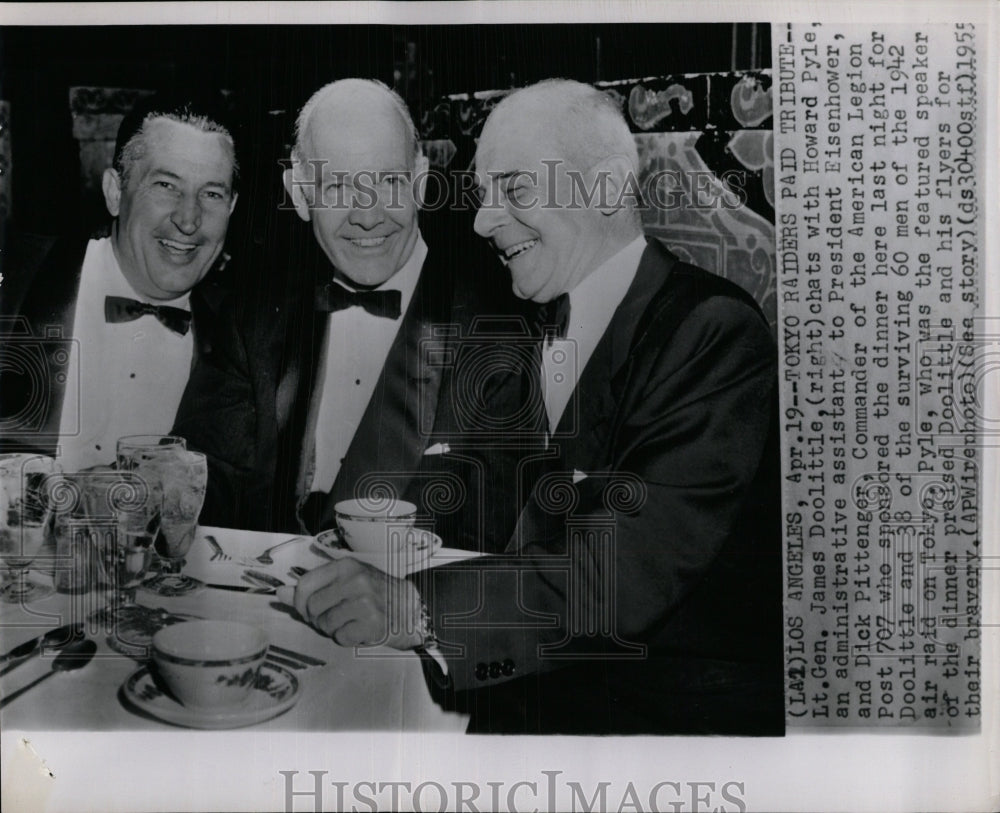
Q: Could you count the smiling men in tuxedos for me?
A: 3